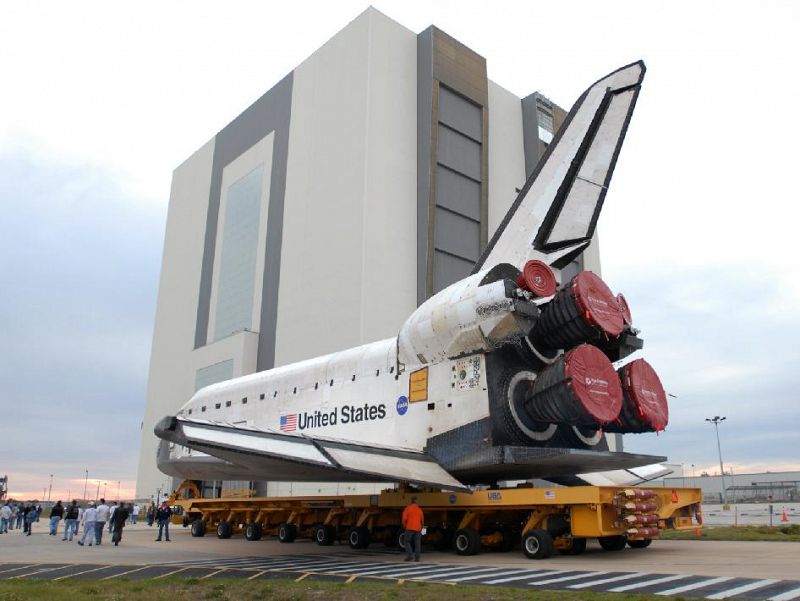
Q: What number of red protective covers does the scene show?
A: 5